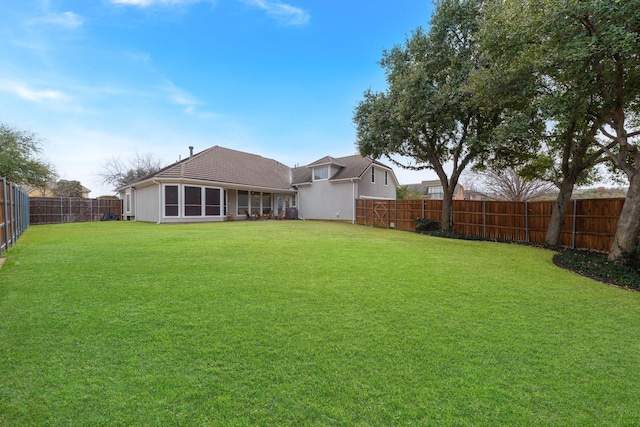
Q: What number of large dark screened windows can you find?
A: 3